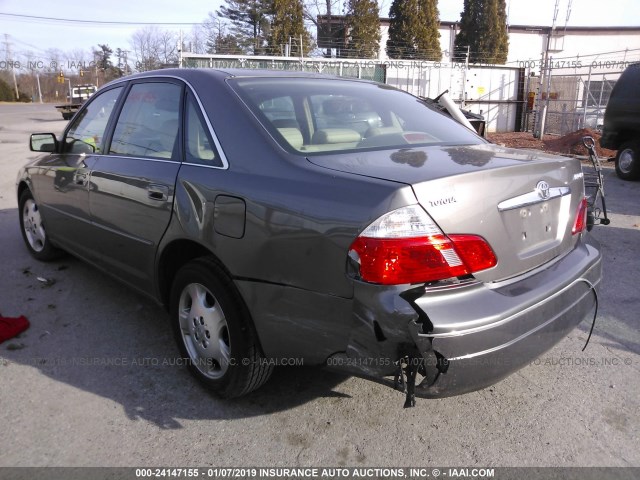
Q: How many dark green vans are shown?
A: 1